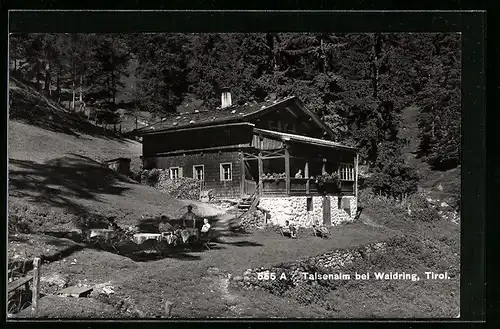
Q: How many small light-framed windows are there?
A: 3